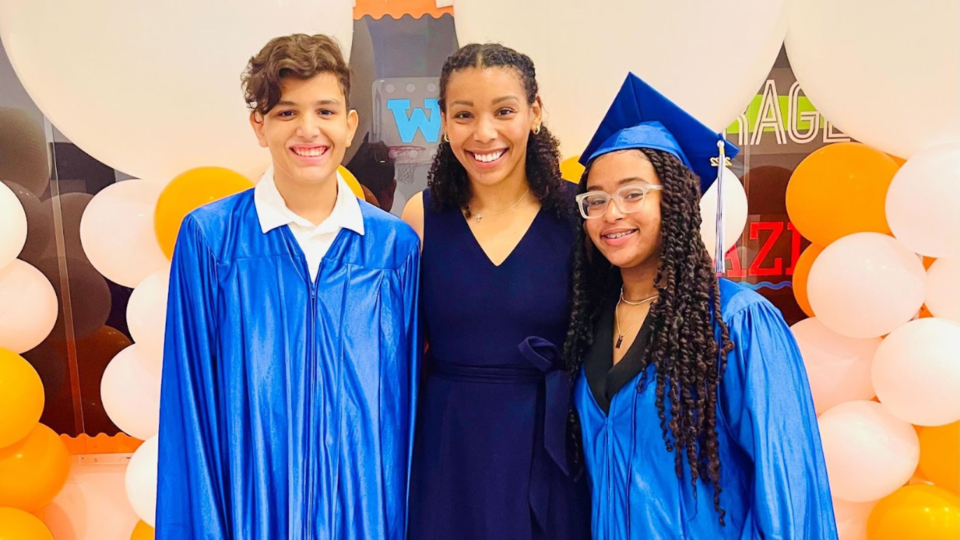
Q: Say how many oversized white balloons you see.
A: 3